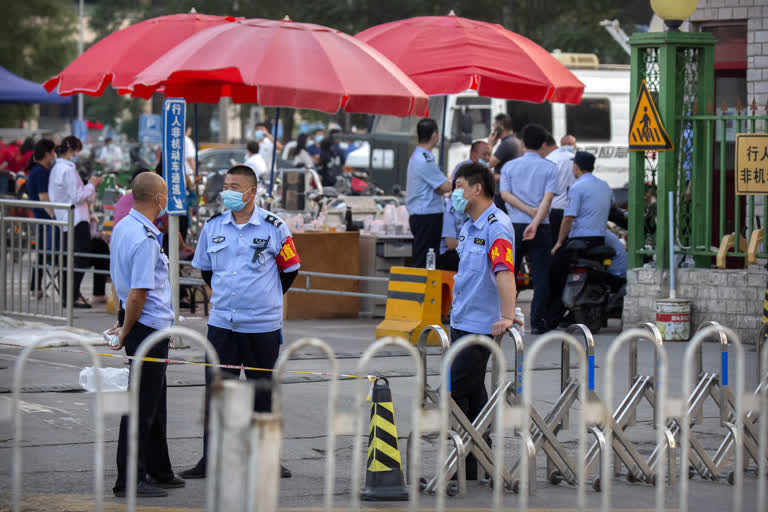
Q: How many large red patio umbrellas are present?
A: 3